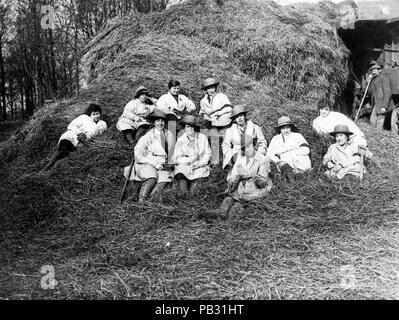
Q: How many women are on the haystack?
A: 11